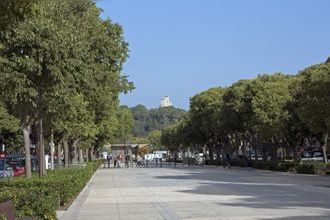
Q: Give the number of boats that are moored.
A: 0